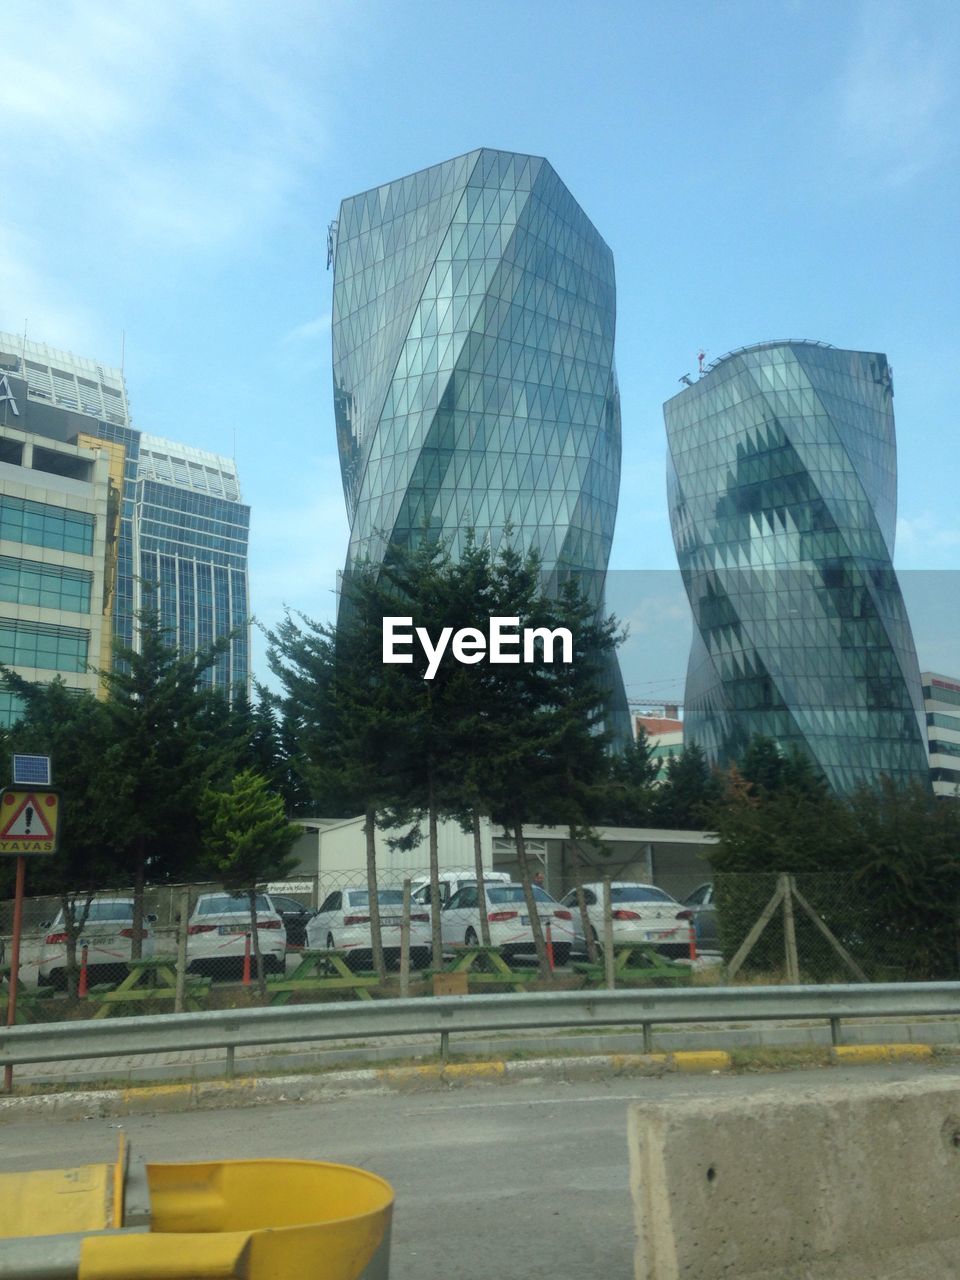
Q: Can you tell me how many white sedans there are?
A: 5